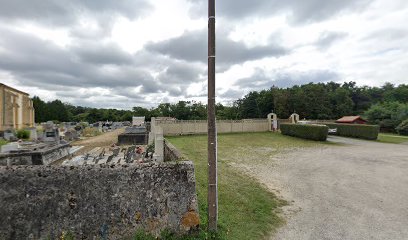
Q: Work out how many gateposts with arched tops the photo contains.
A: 2